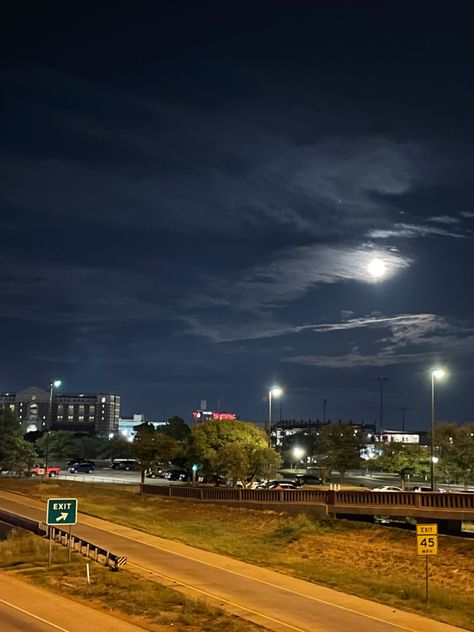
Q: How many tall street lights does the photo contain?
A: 3